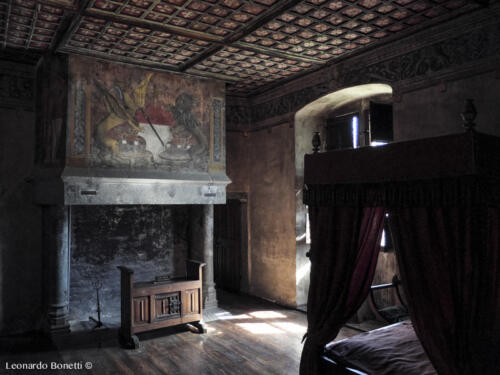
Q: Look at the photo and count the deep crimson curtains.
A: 2